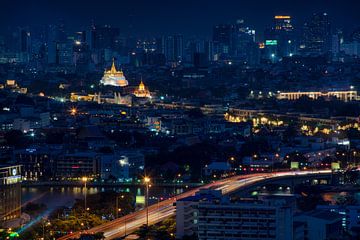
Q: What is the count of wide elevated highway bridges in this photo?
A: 1